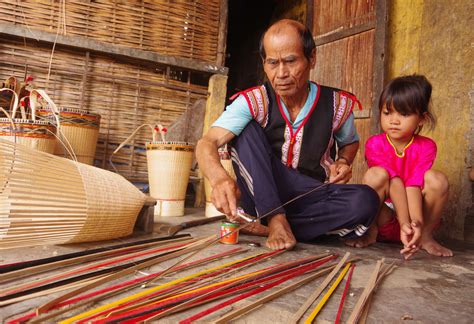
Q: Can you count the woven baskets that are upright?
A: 4